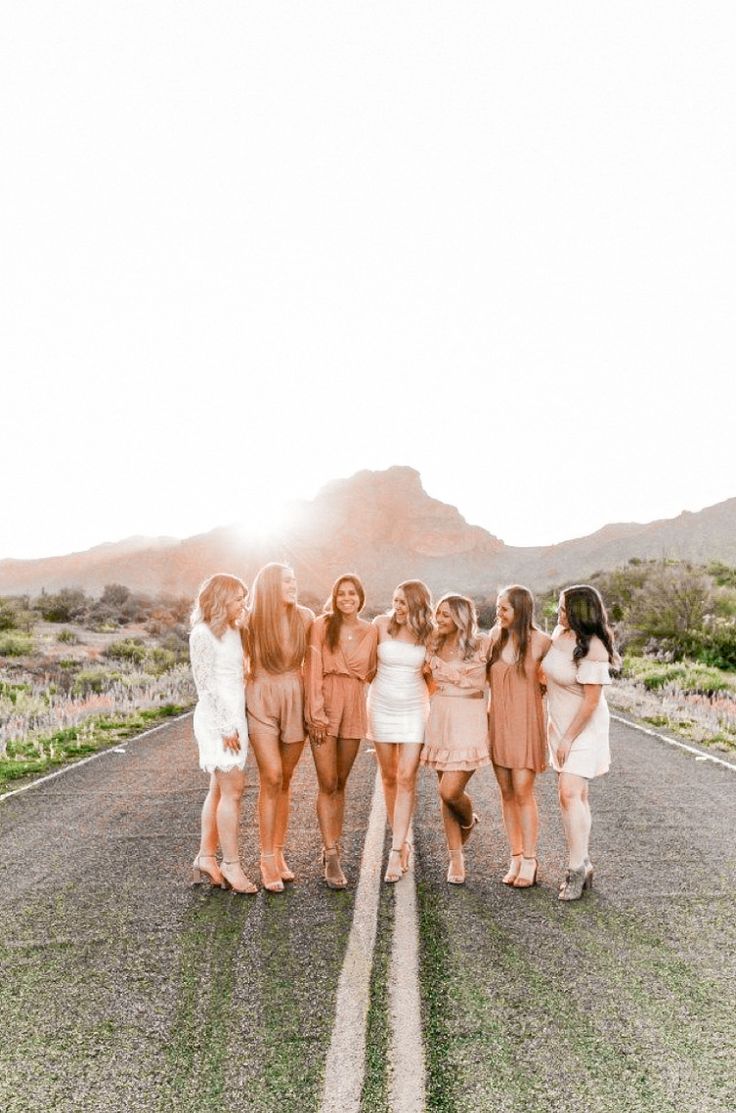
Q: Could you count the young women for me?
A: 7